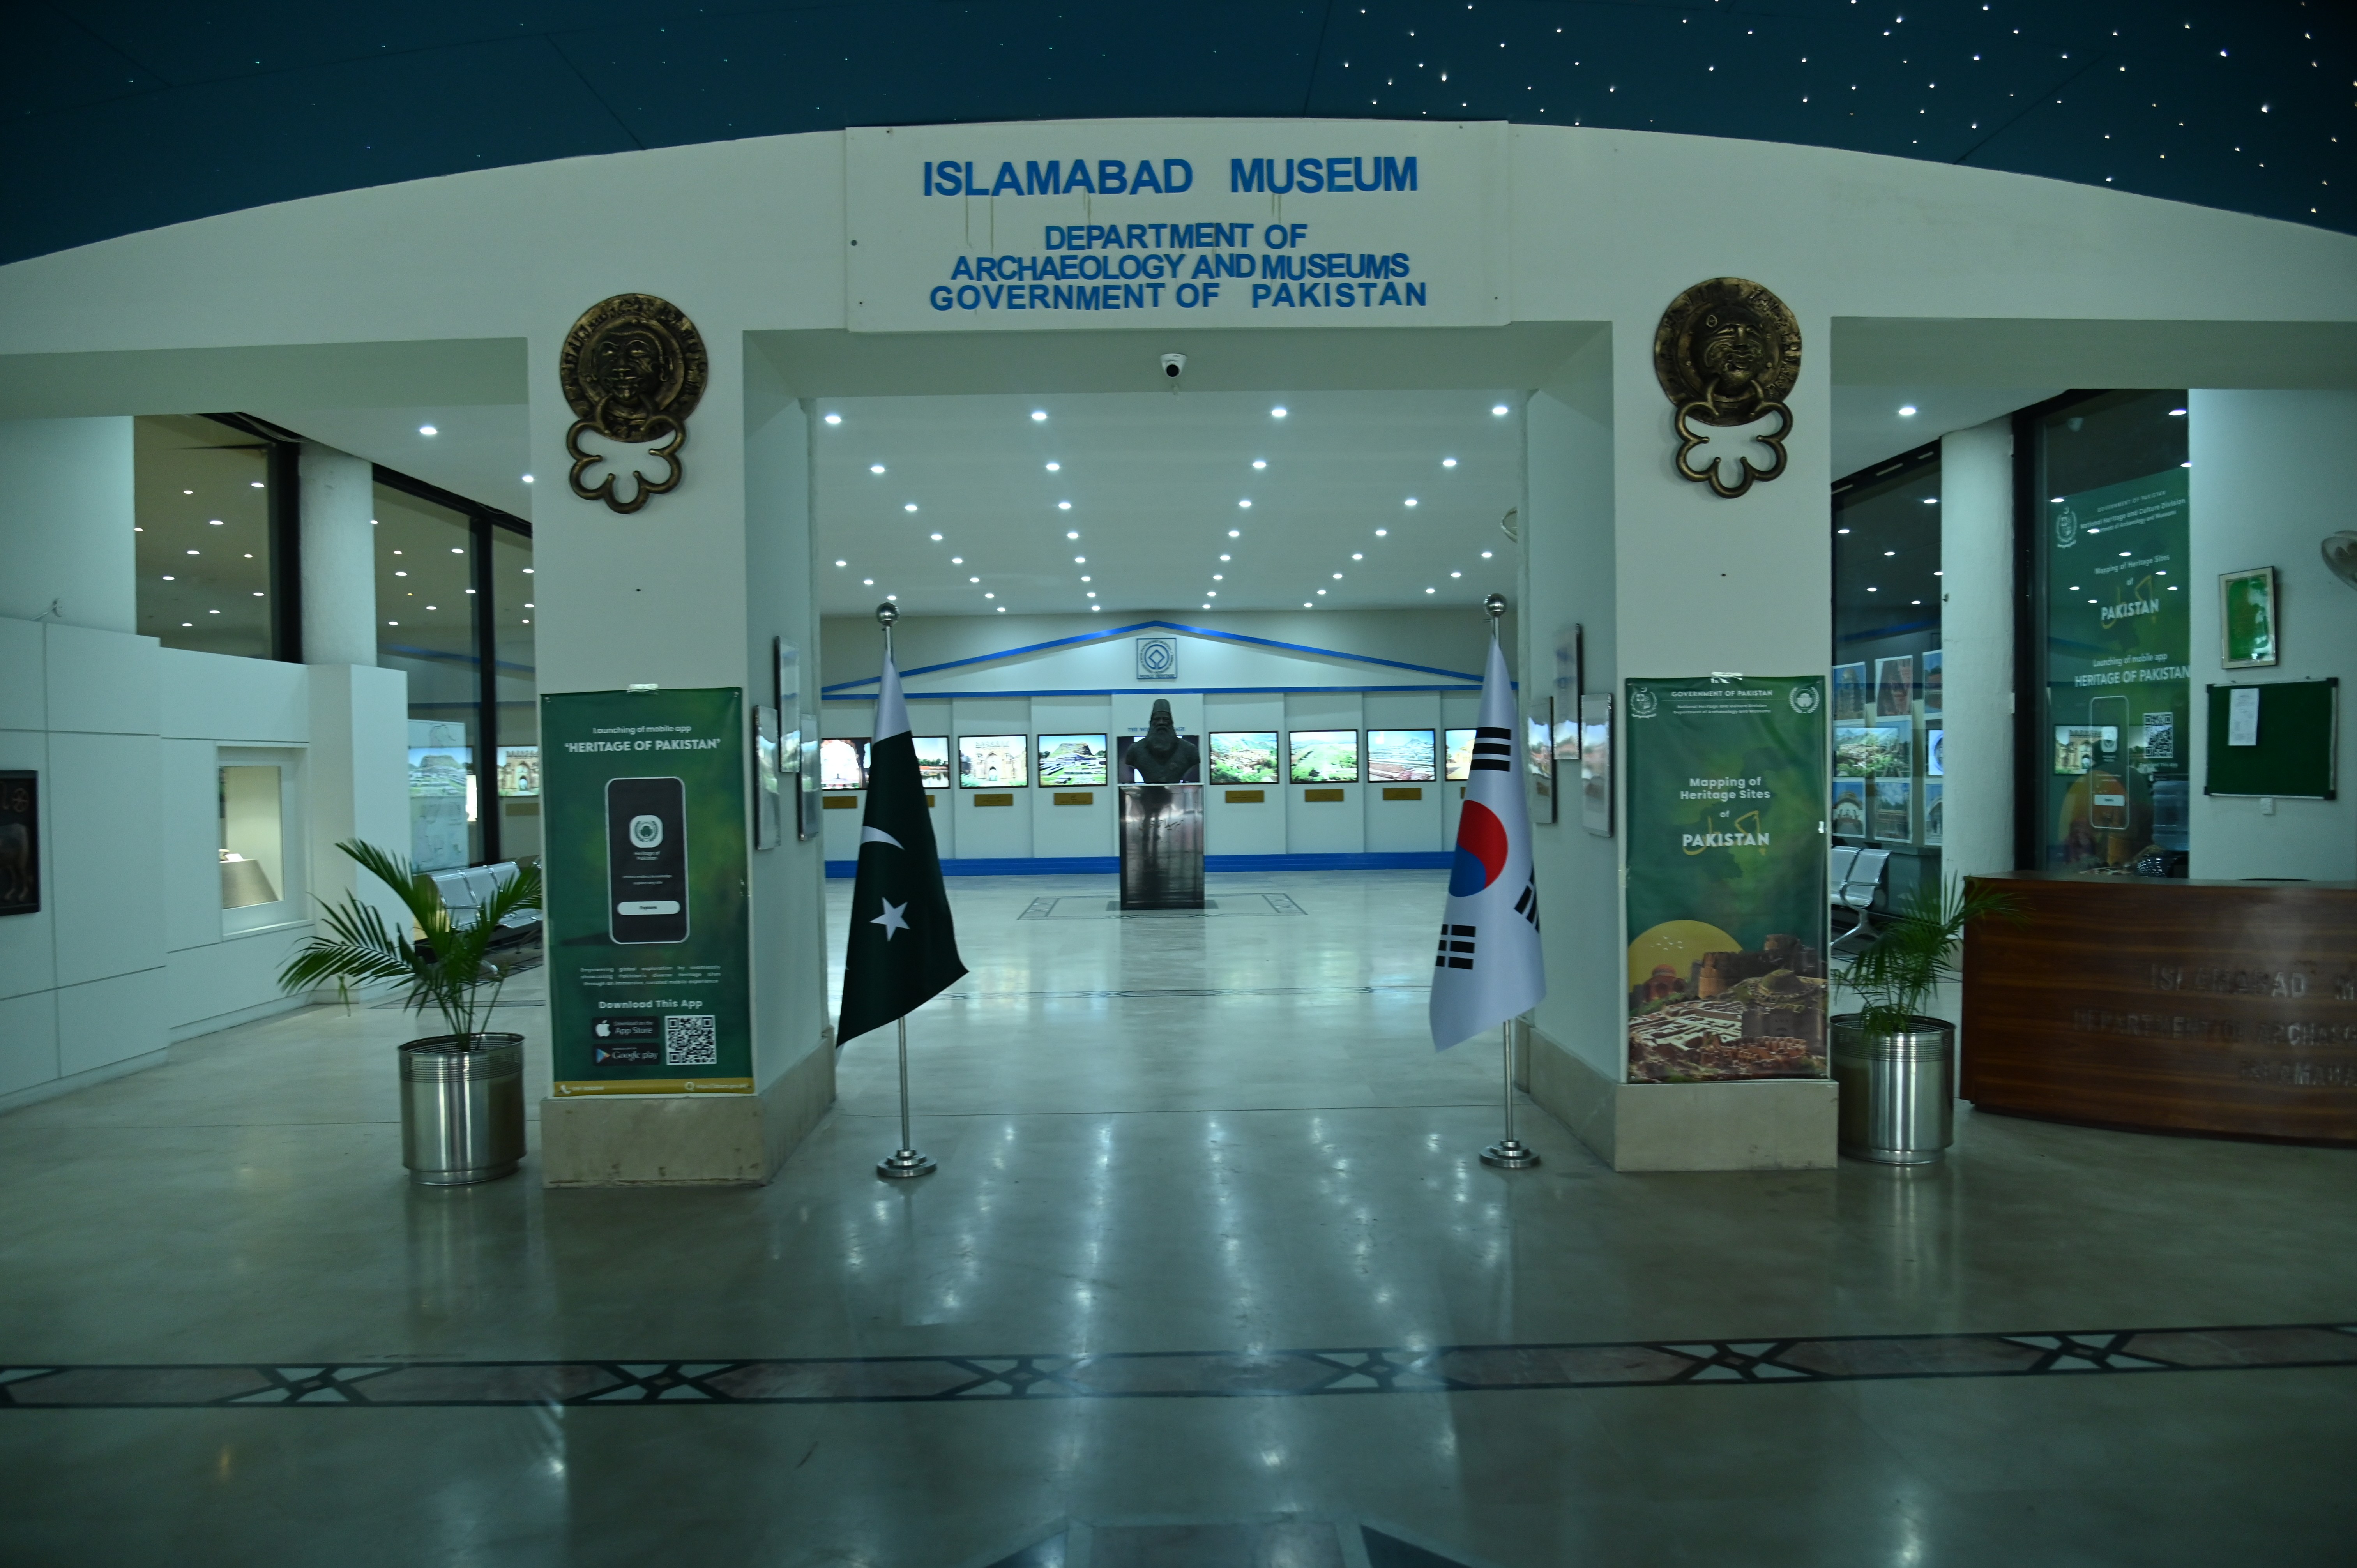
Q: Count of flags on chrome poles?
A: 2